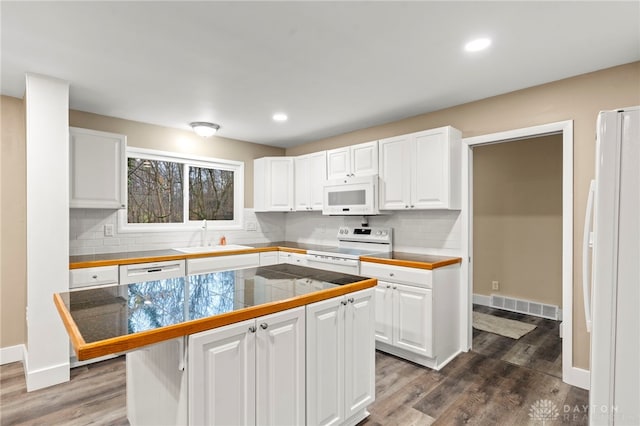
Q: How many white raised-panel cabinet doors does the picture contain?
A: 14